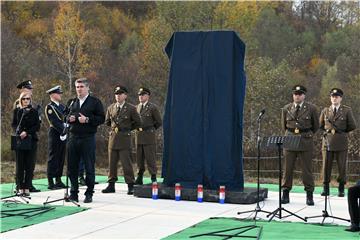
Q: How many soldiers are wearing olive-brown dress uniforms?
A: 4